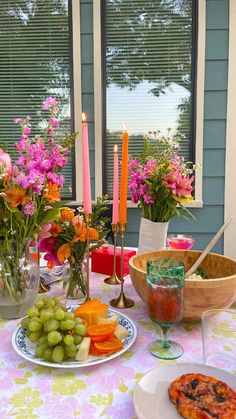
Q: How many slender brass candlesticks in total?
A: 3